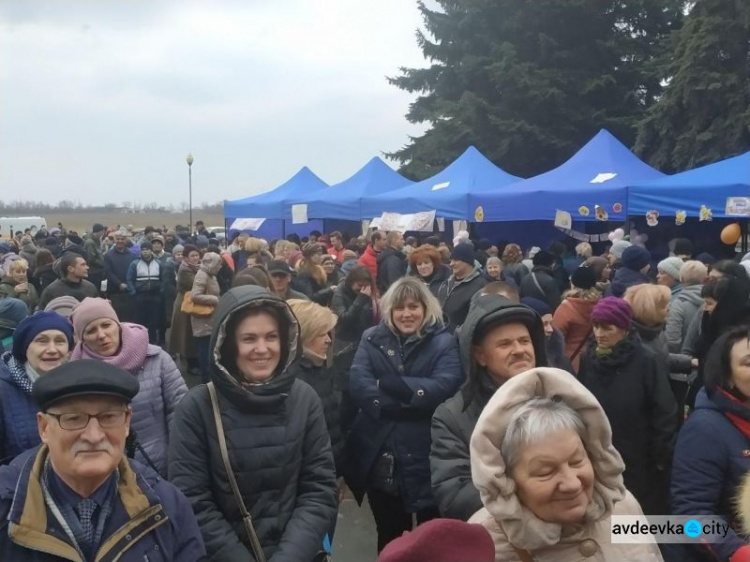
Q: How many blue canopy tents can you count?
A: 5